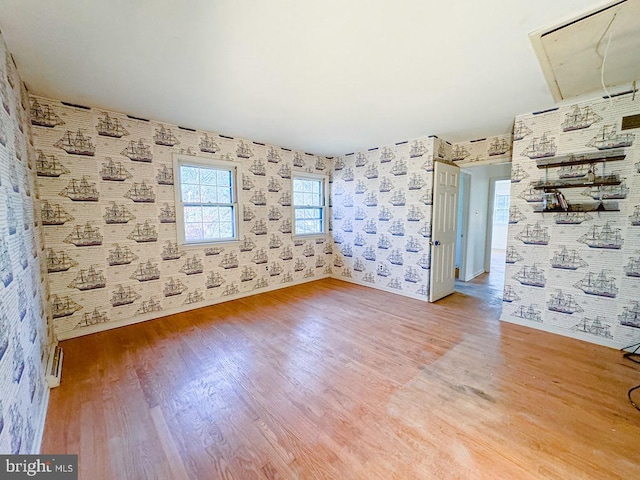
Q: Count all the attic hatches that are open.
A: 0